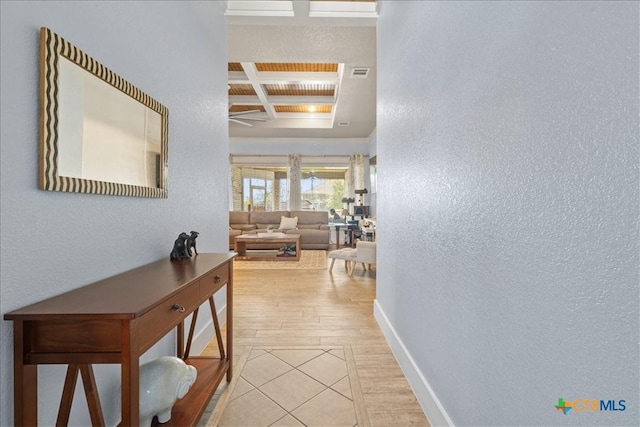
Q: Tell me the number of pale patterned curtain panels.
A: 2